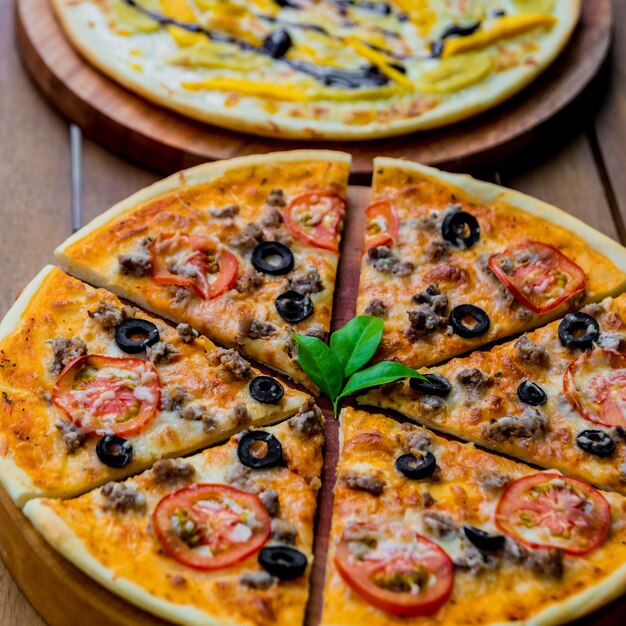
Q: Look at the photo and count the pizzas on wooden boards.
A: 2